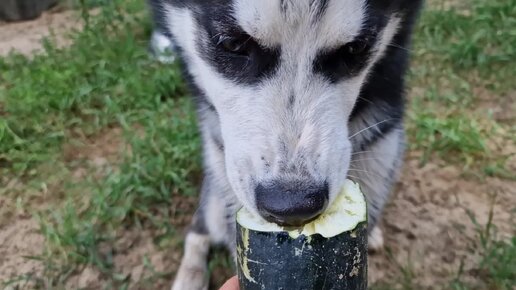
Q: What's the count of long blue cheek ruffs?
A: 0